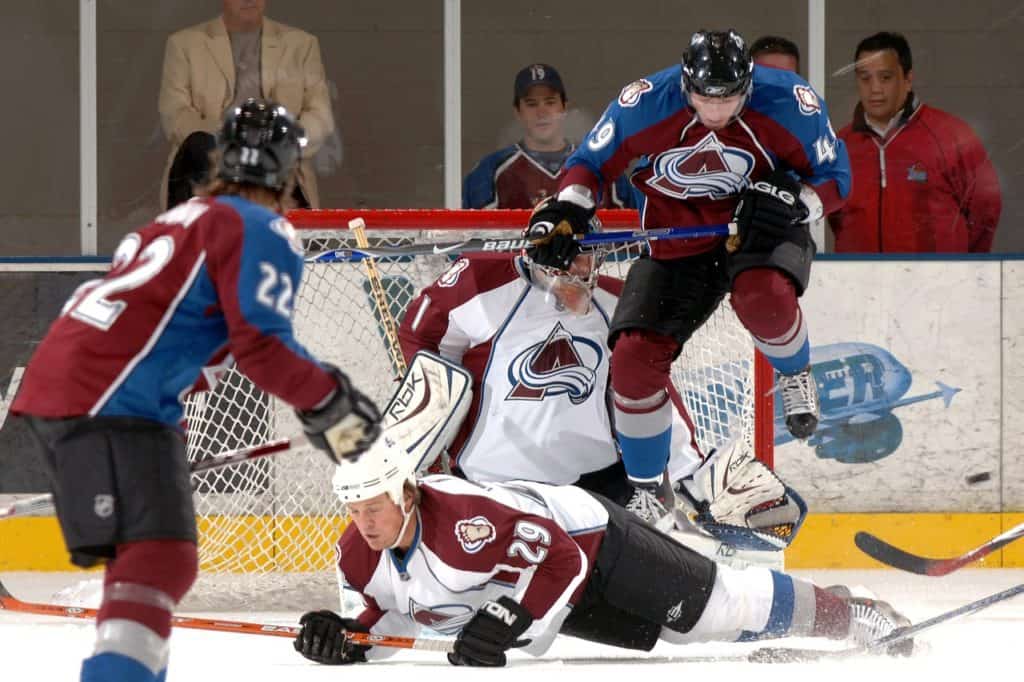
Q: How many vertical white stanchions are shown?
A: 3